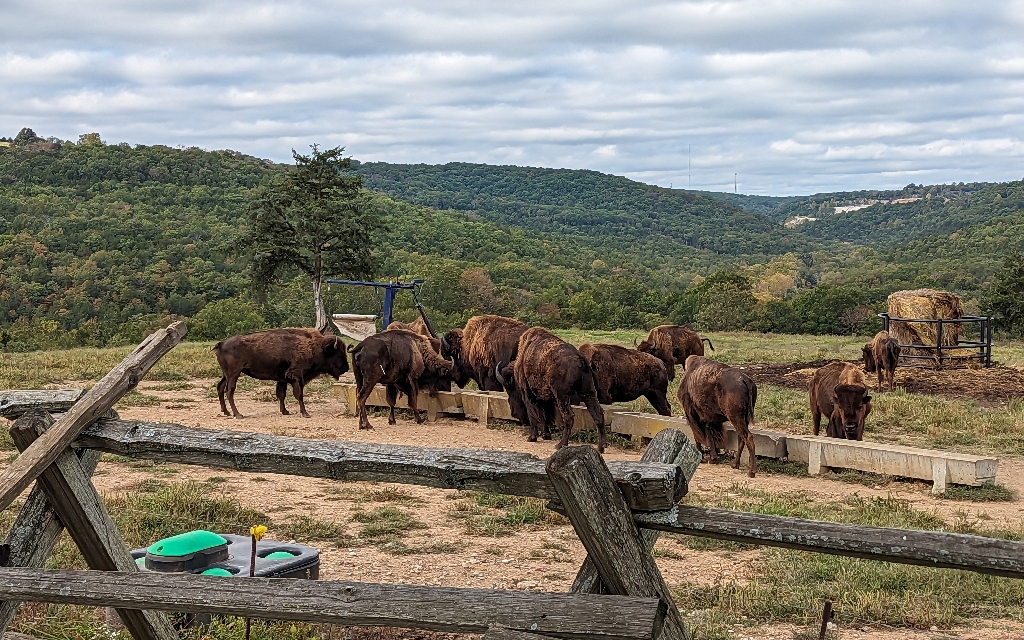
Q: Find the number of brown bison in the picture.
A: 10